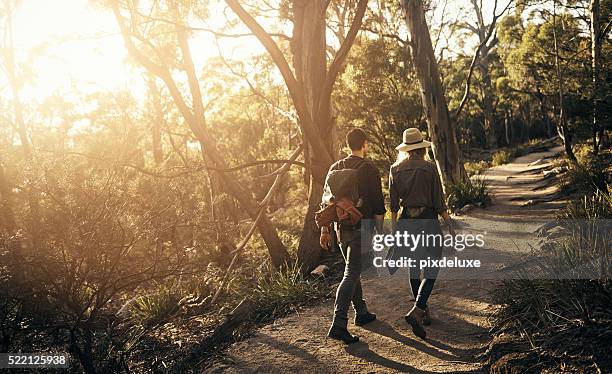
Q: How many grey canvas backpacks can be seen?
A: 1